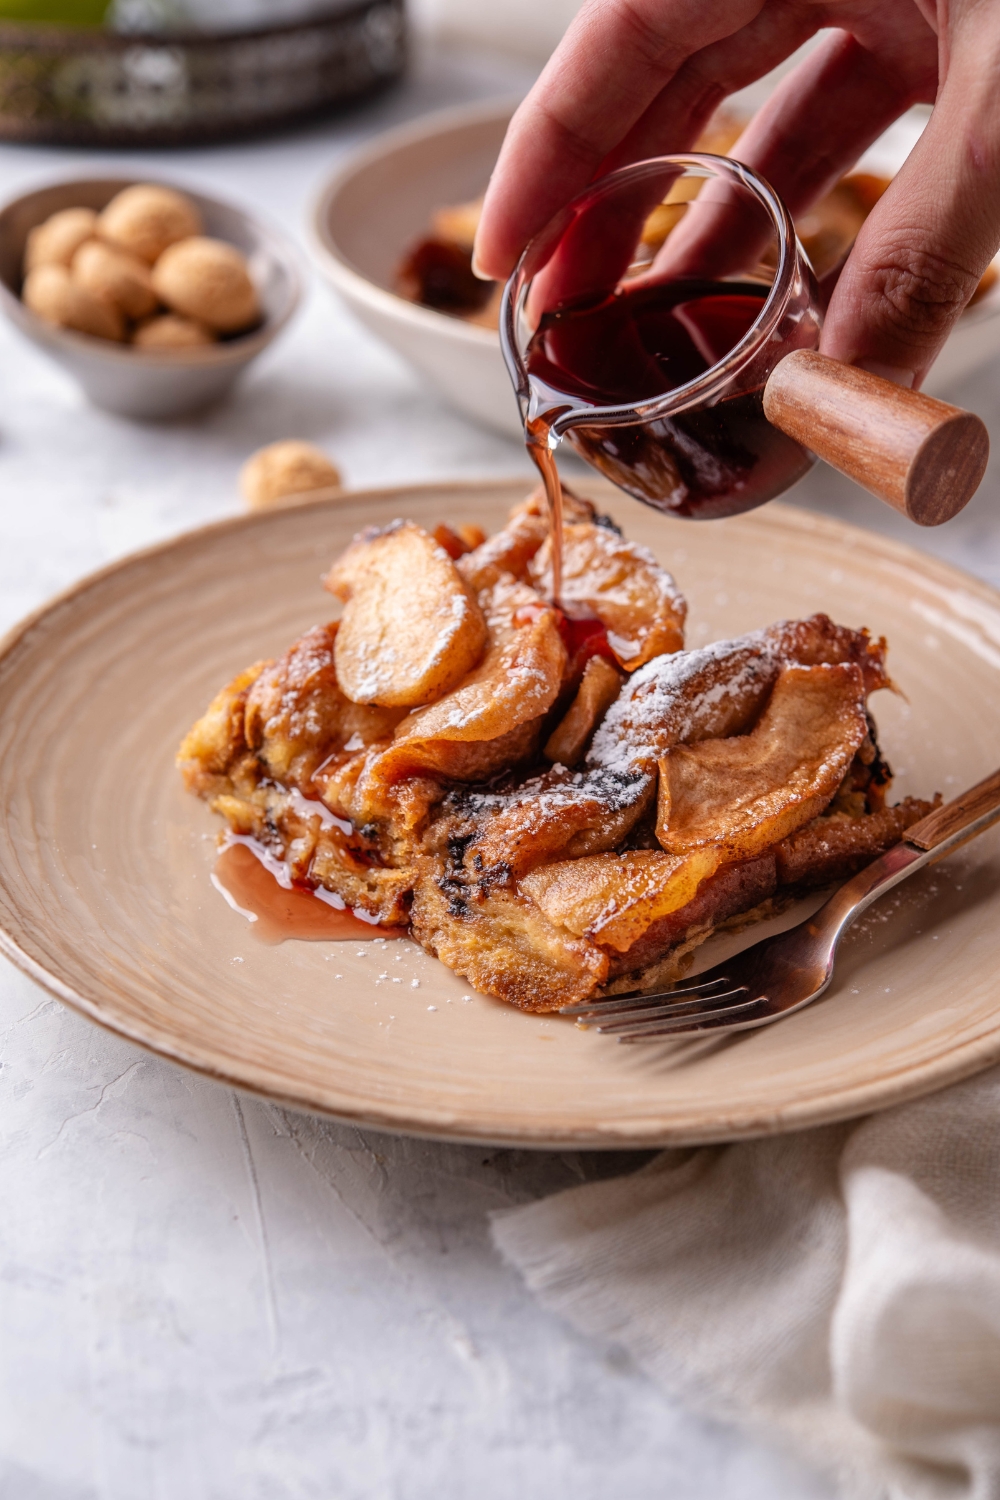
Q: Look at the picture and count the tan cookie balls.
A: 7